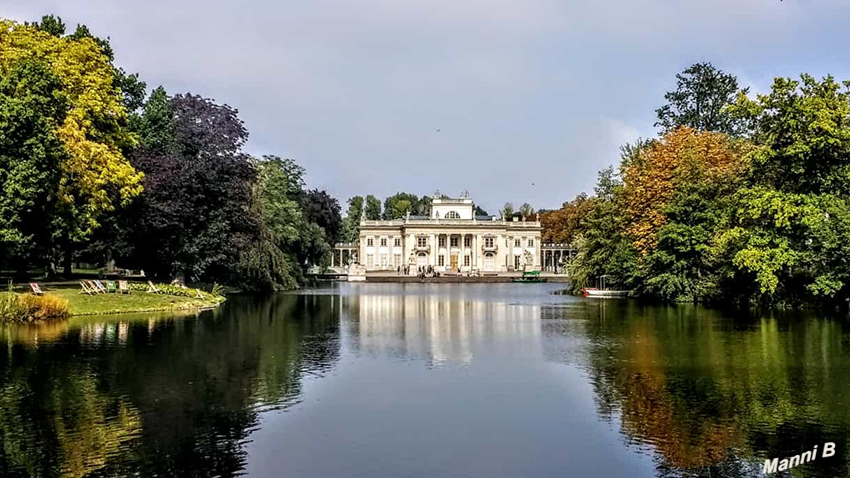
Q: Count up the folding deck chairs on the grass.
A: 8